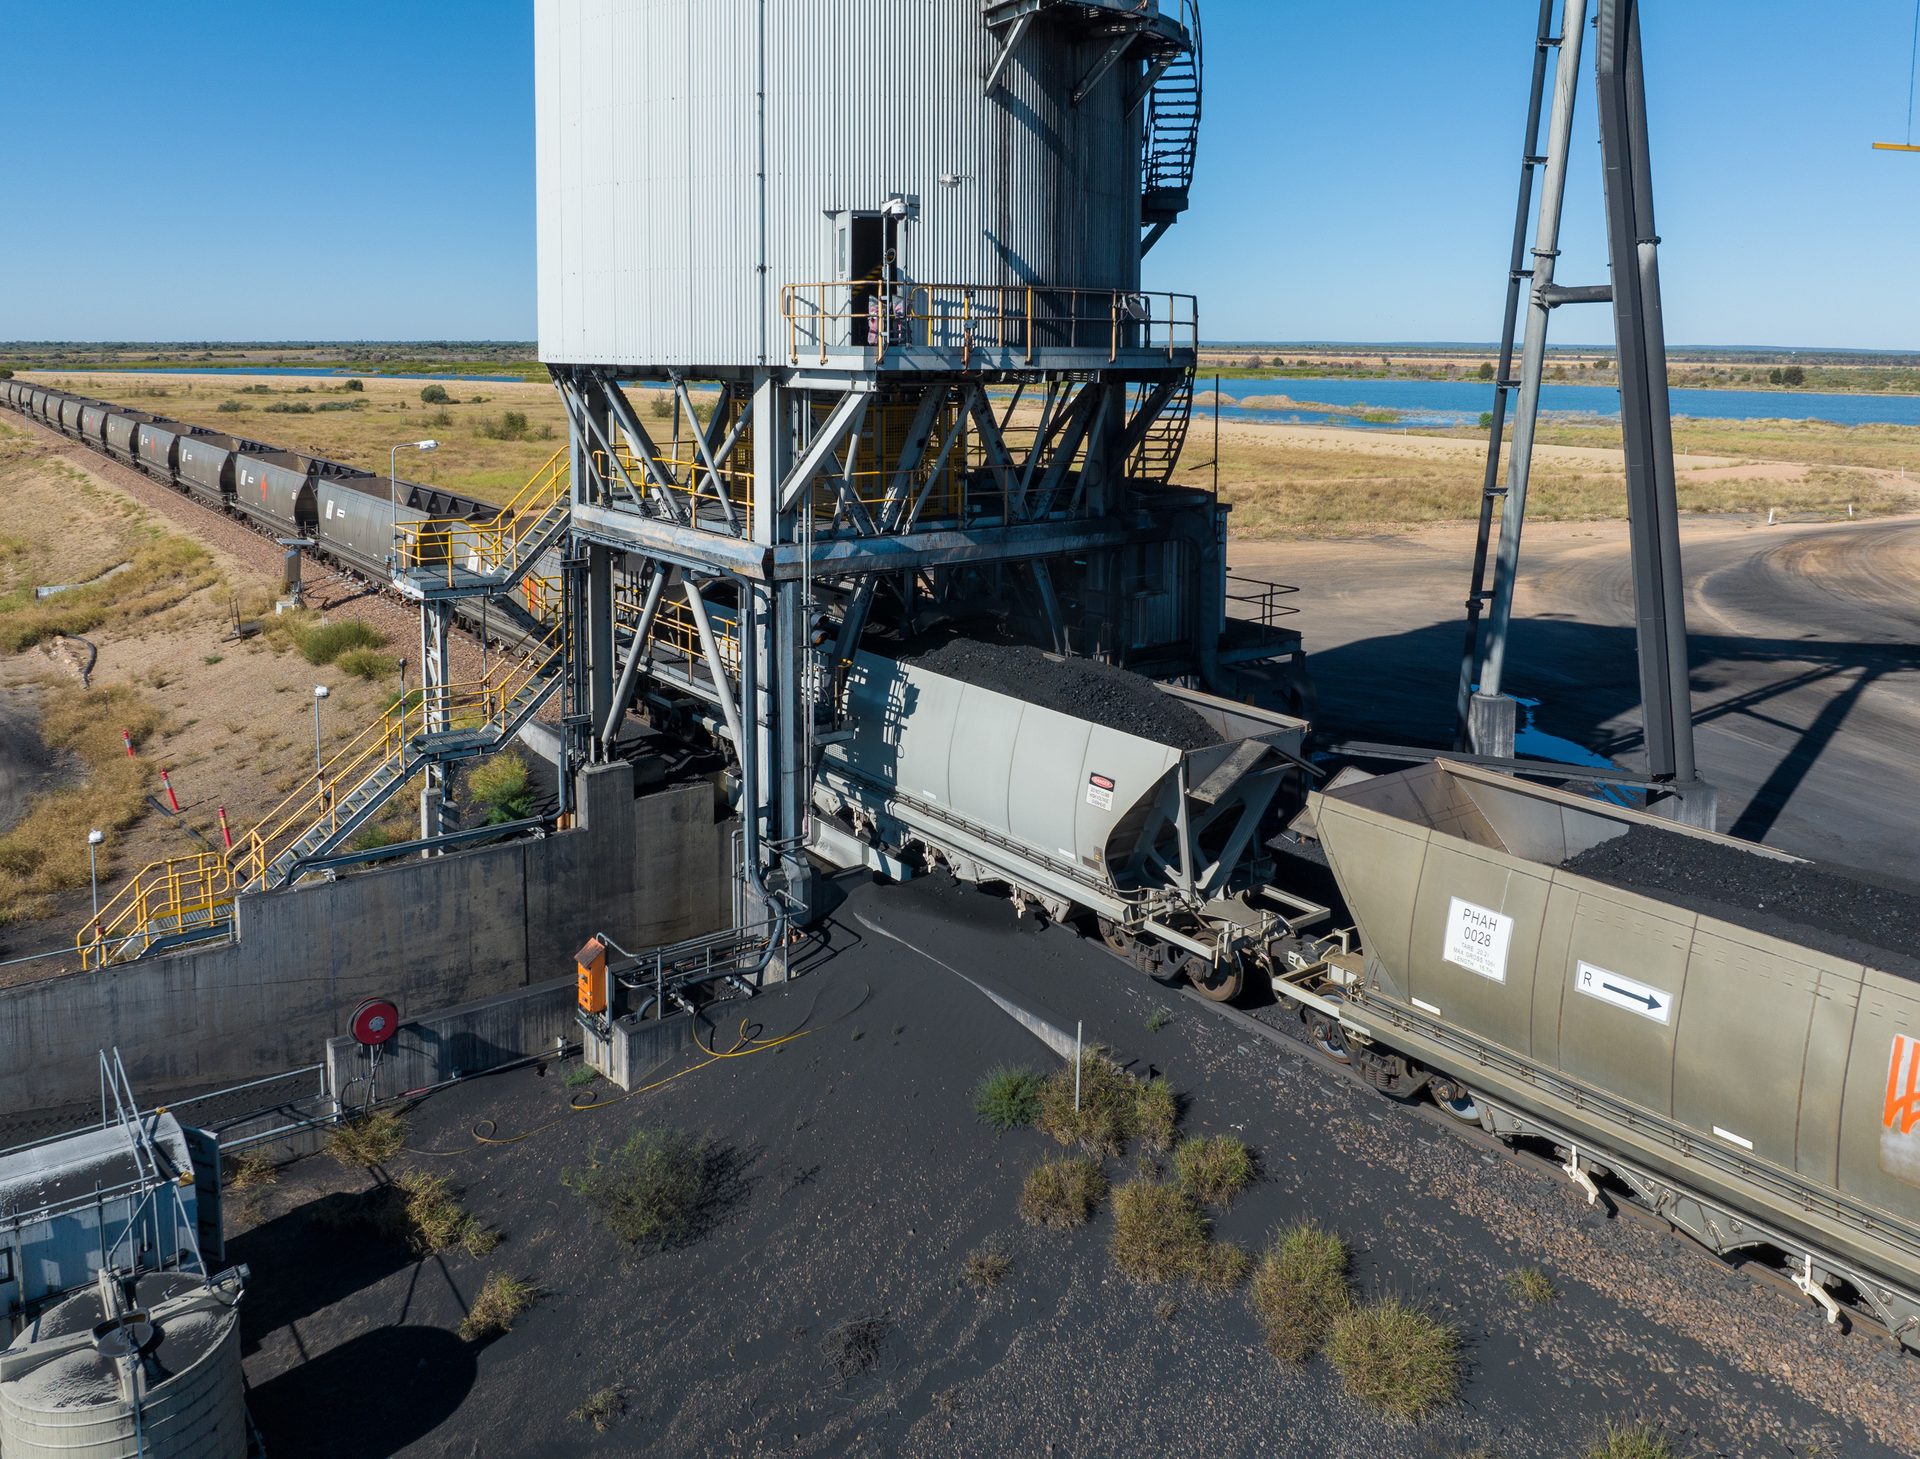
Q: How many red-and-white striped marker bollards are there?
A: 3